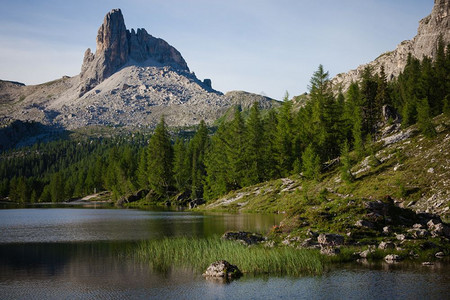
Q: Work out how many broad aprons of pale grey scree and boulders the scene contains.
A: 1